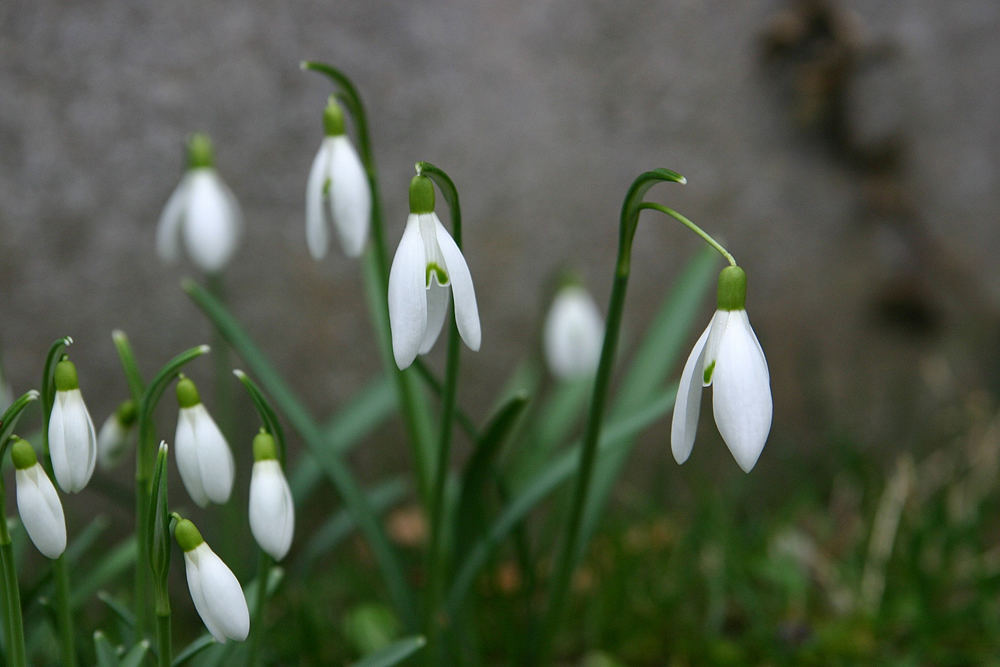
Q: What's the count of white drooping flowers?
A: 11